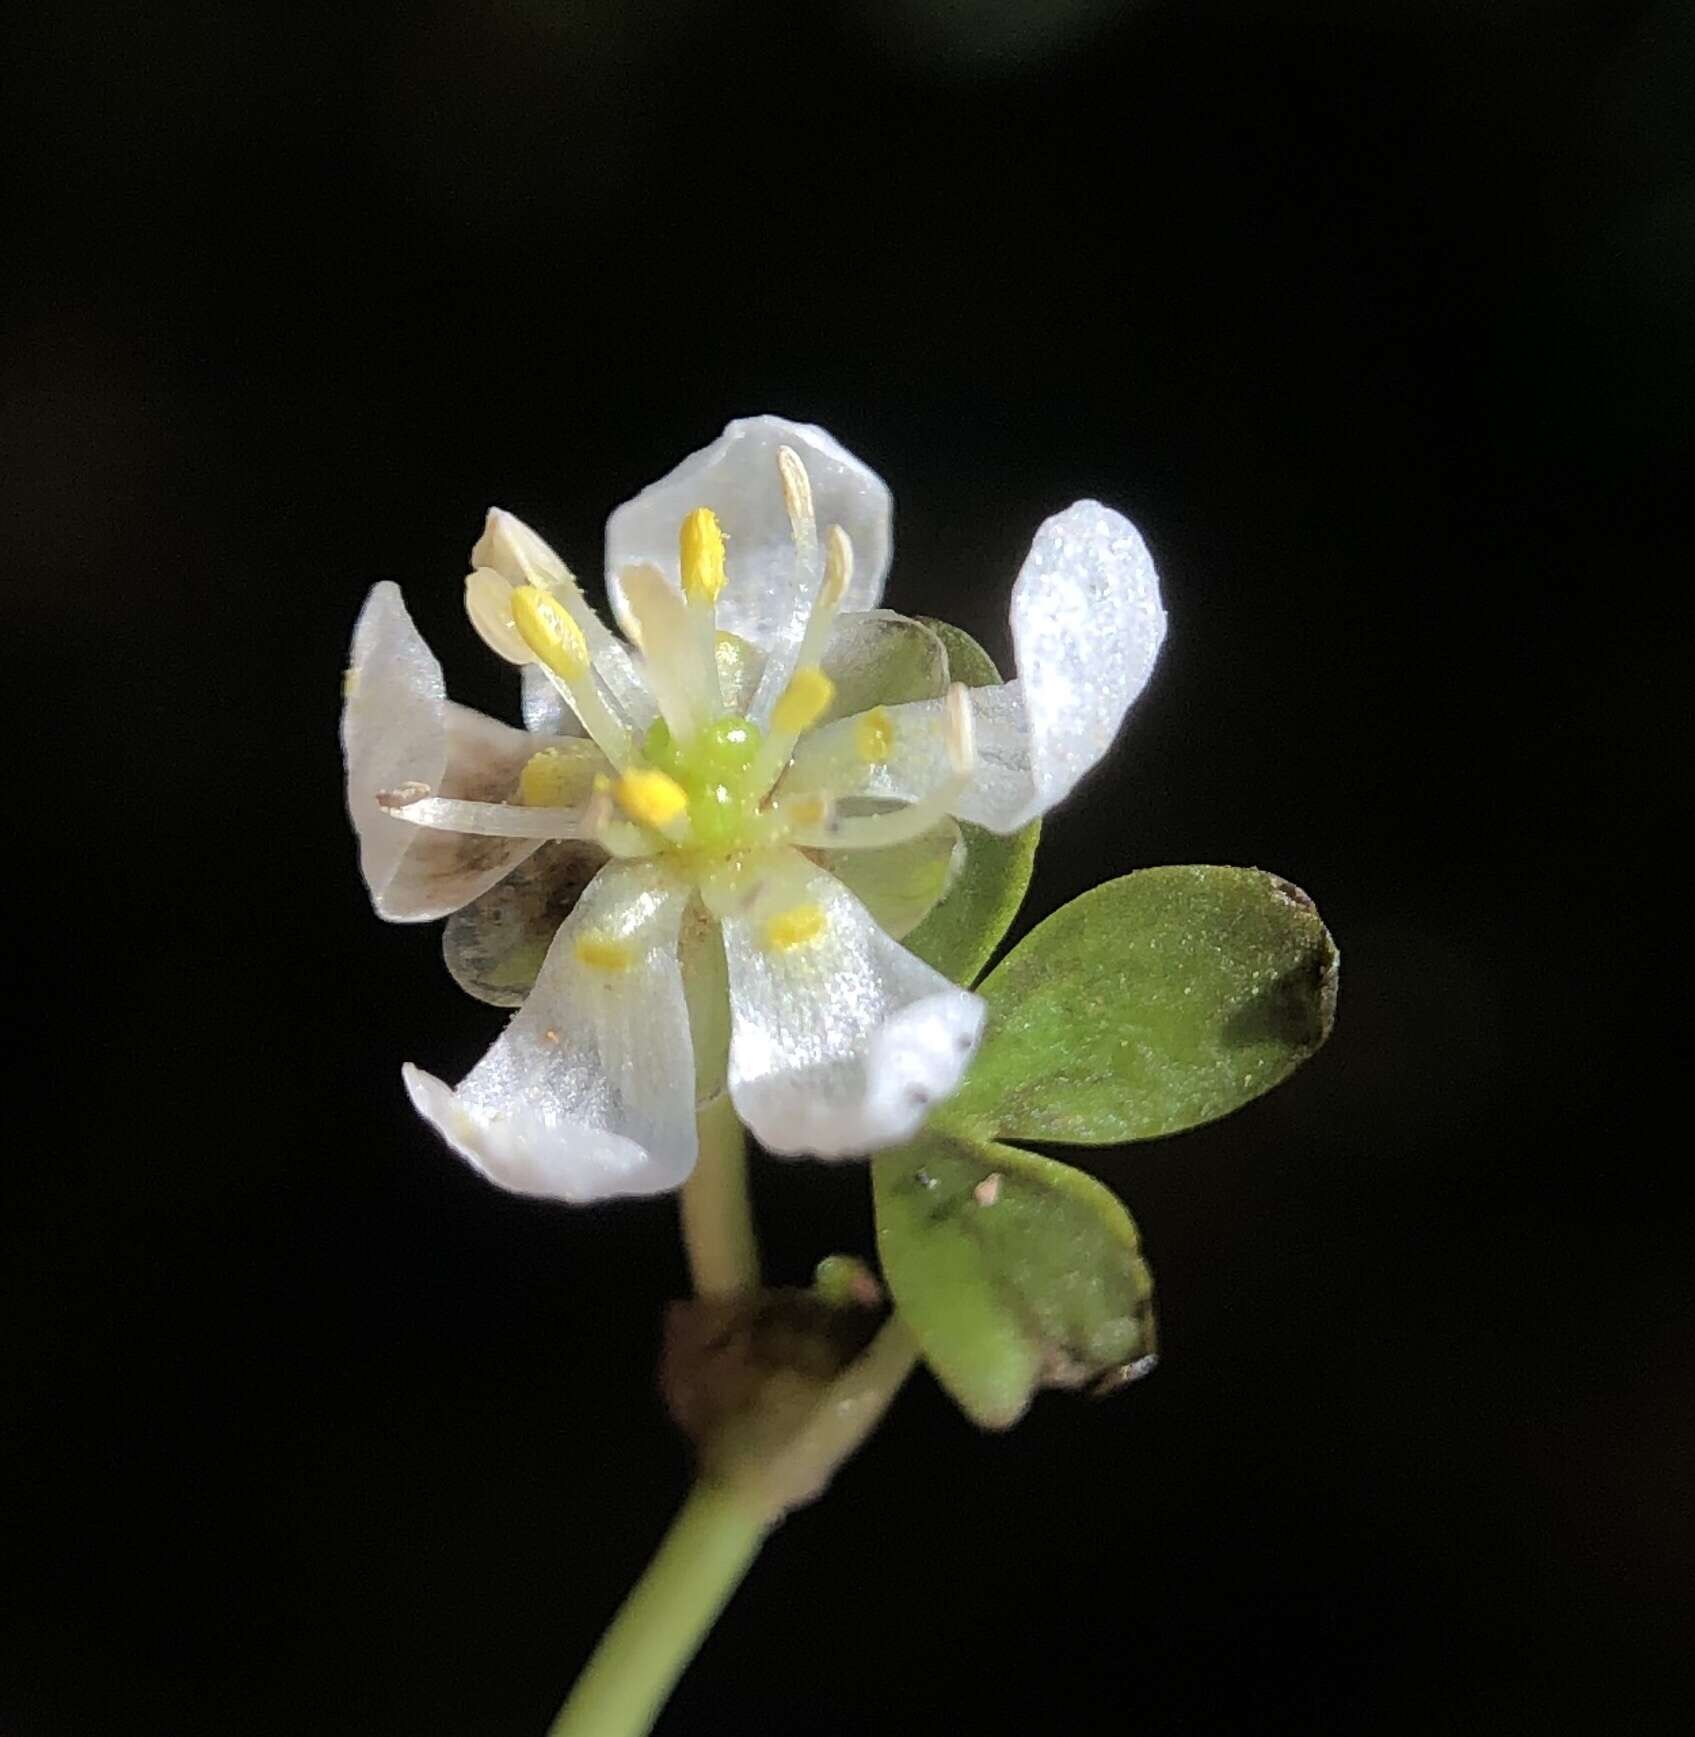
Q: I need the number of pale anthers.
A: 4